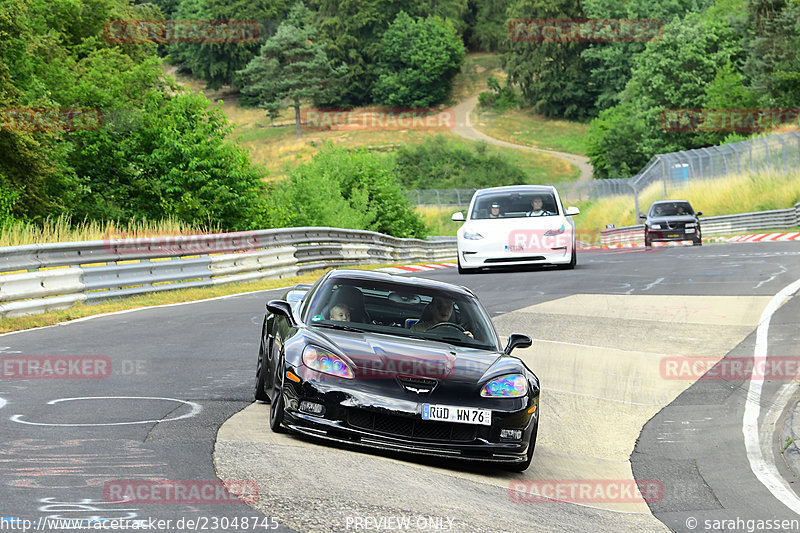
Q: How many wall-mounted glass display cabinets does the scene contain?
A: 0